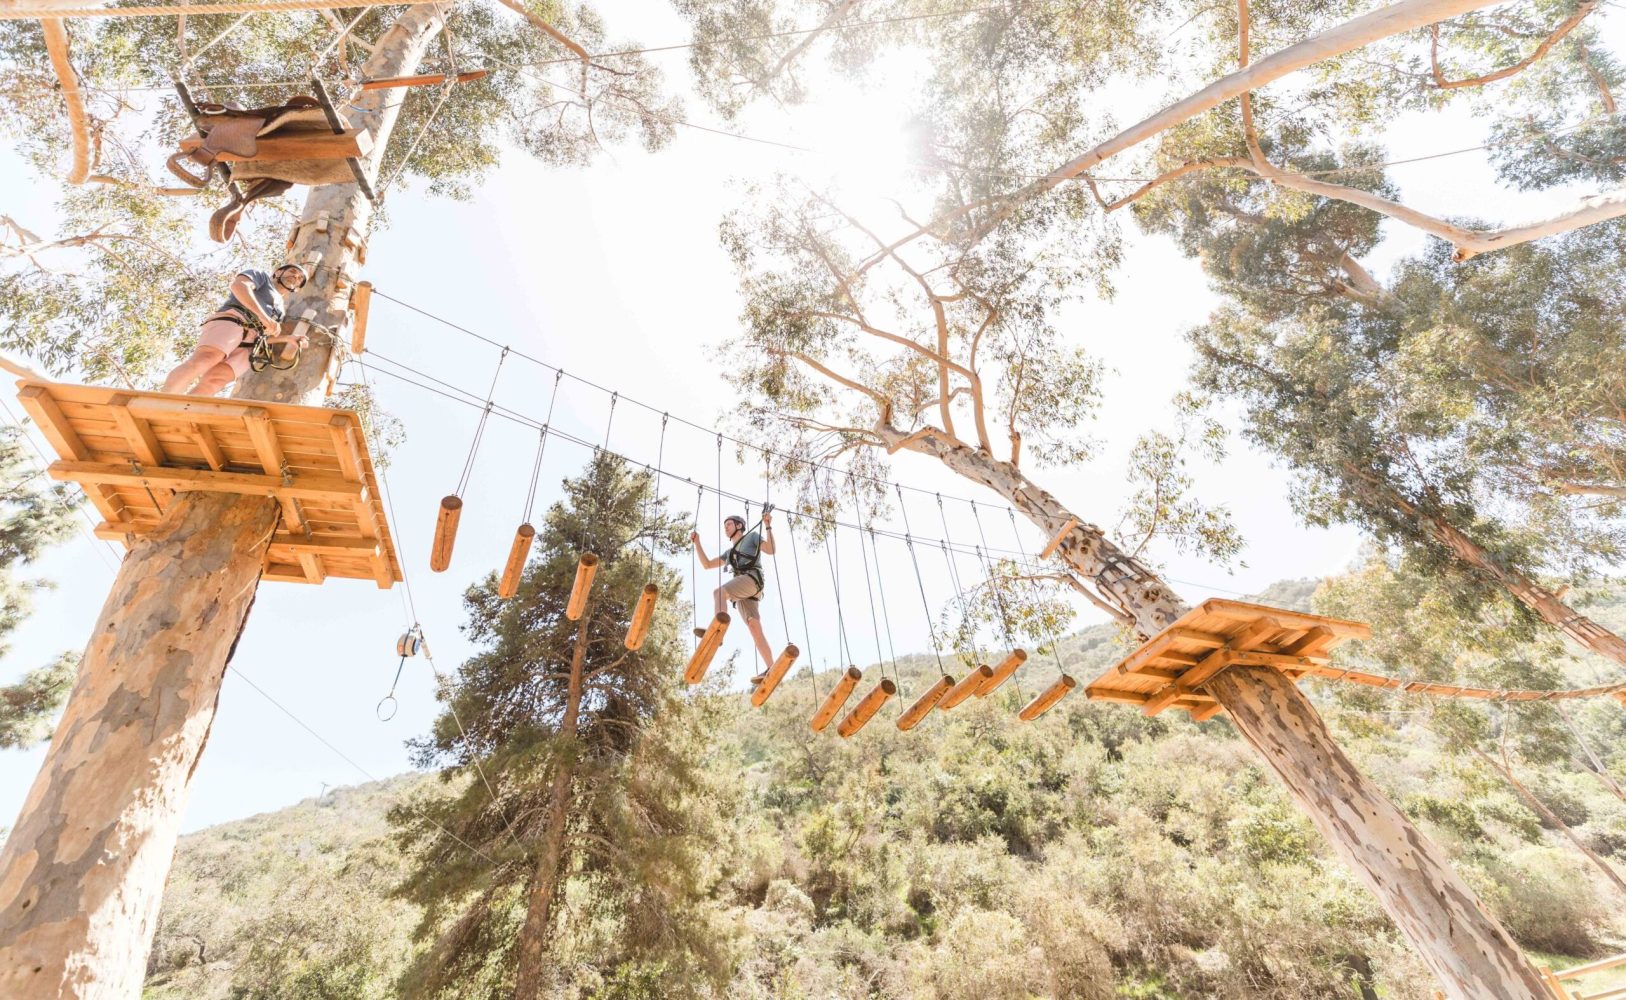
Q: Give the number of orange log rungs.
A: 12